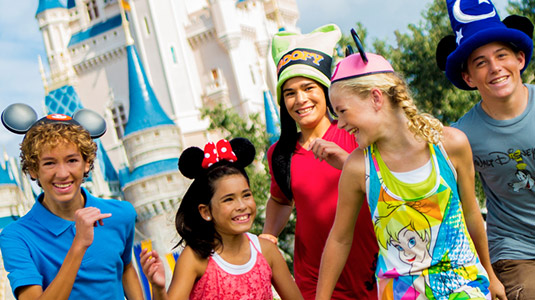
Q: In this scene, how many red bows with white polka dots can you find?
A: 1